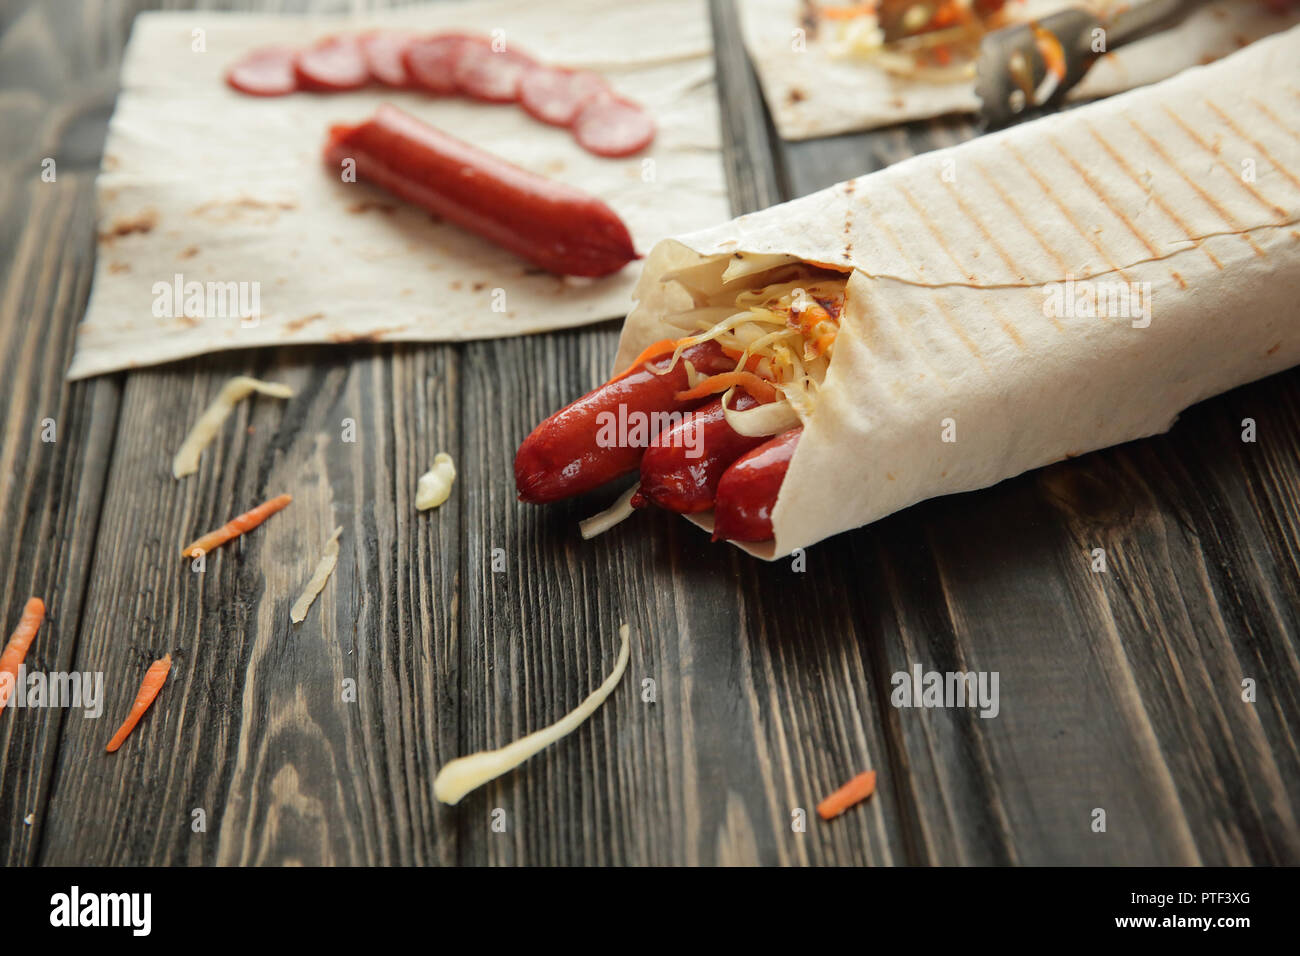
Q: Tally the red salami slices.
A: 7